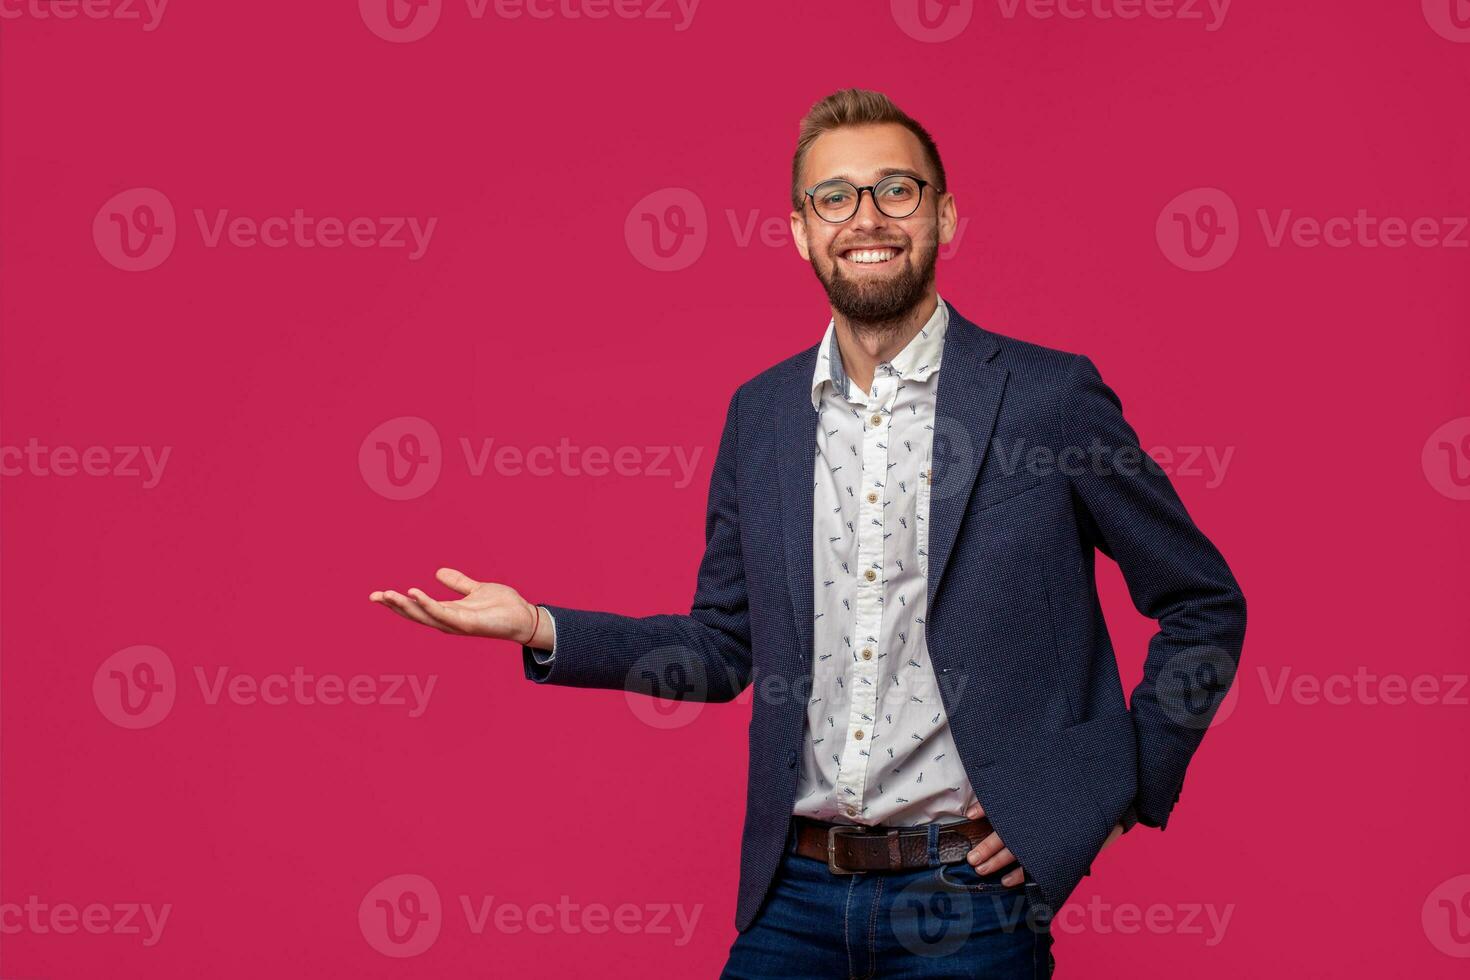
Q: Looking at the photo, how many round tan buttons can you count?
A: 6